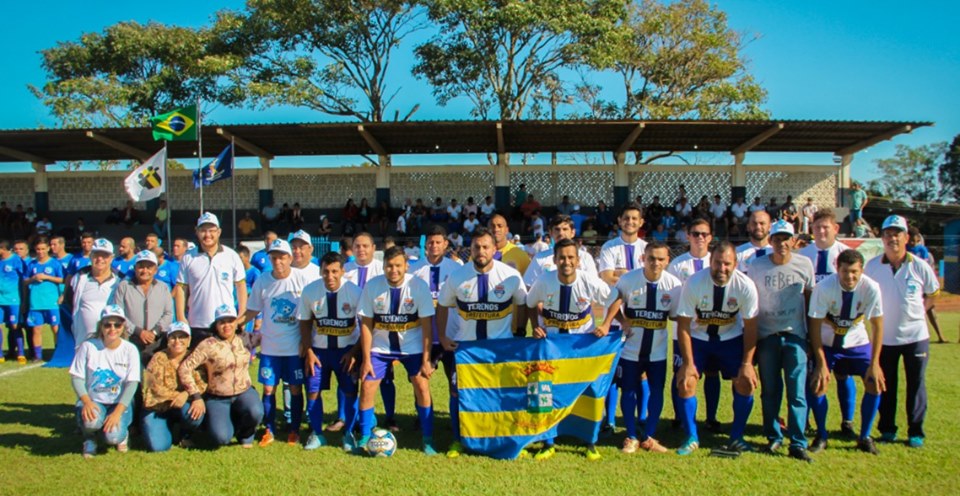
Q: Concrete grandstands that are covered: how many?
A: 1